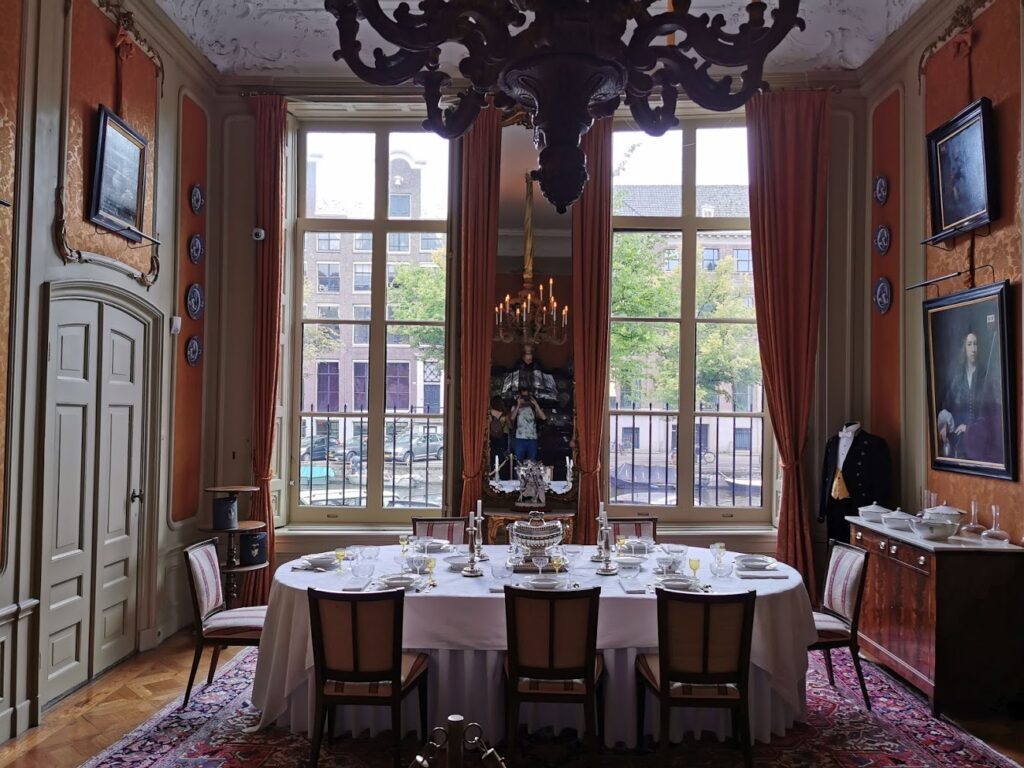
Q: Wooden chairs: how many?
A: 7